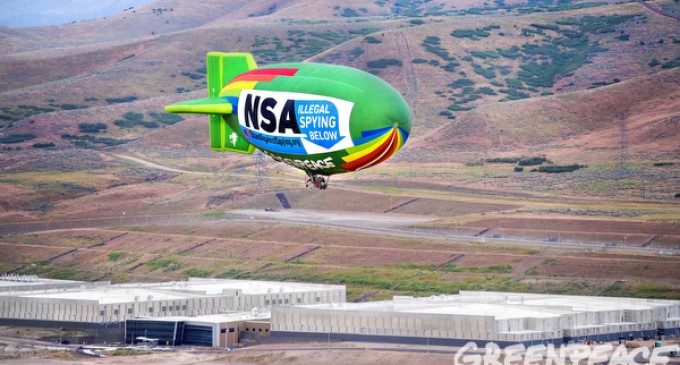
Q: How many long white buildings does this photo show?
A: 2